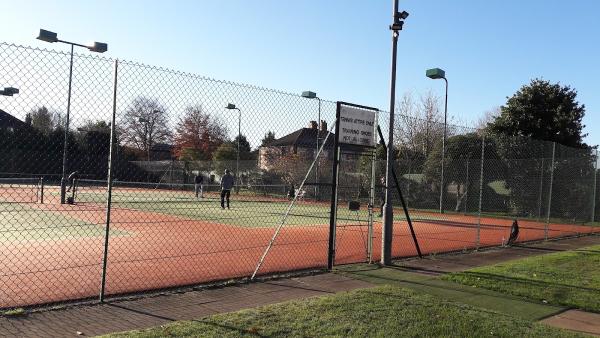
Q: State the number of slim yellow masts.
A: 0